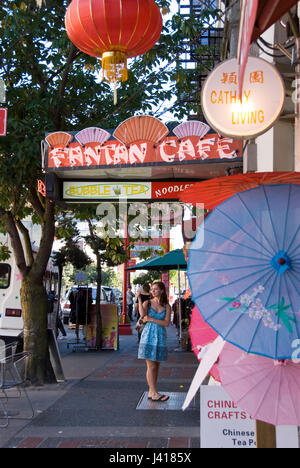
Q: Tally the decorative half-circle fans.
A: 4